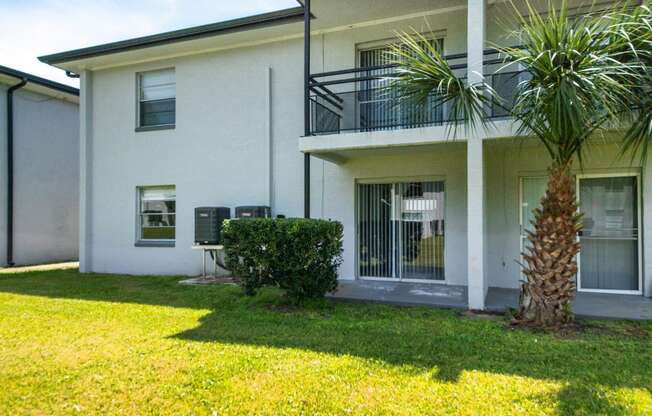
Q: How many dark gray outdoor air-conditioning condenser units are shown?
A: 2